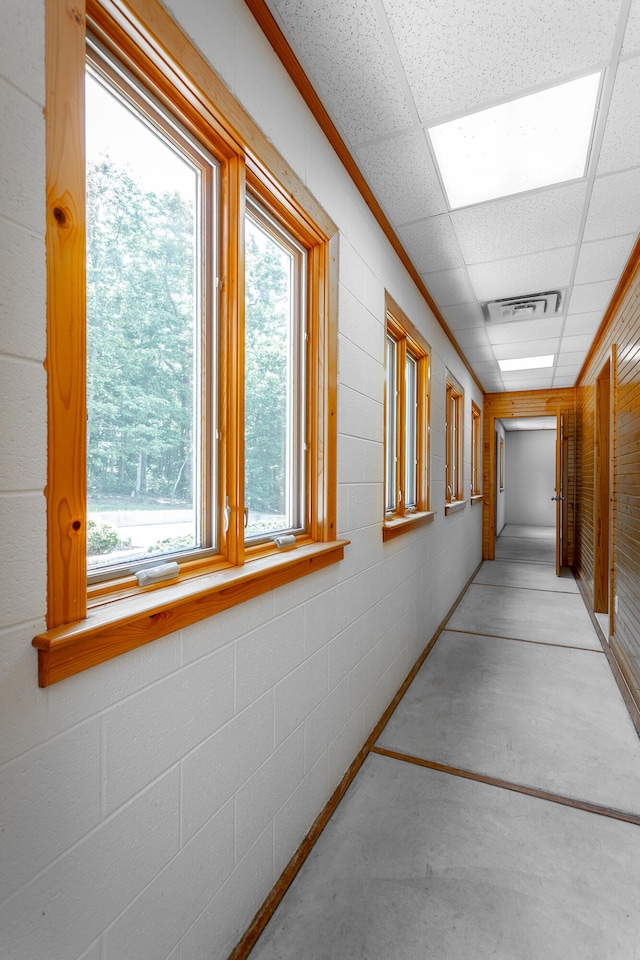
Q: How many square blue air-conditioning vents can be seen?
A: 0